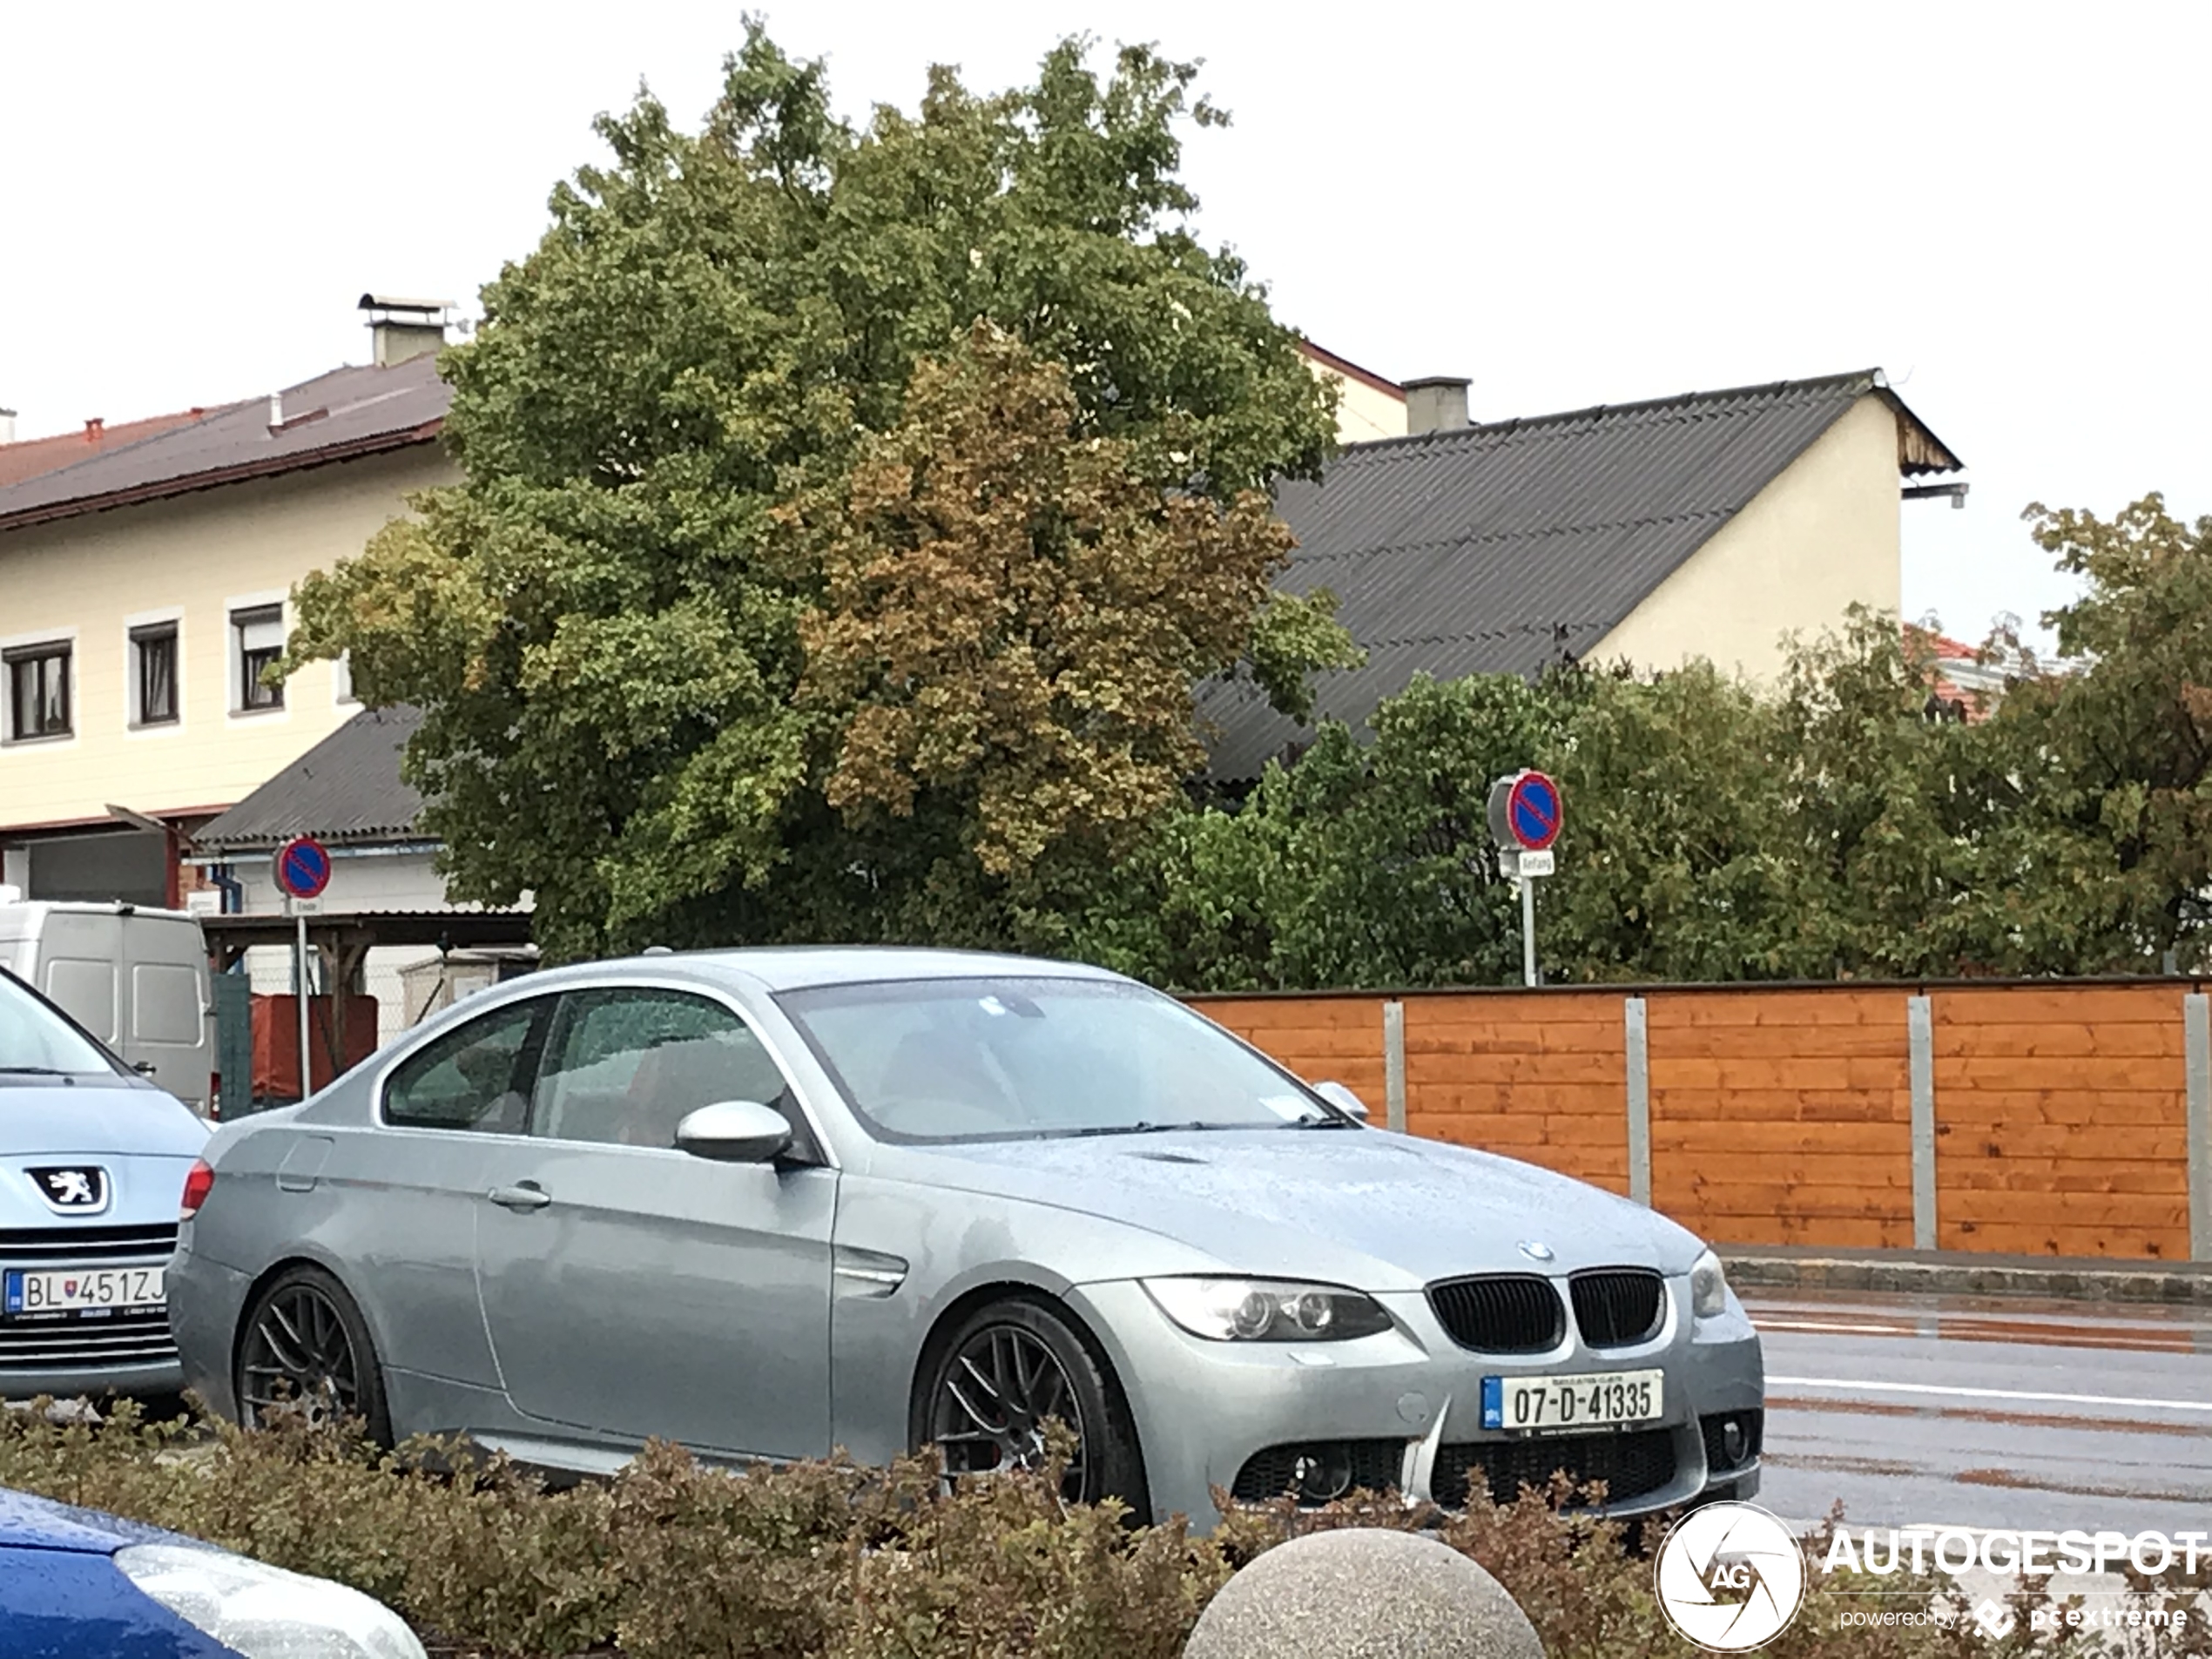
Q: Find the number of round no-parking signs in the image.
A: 2